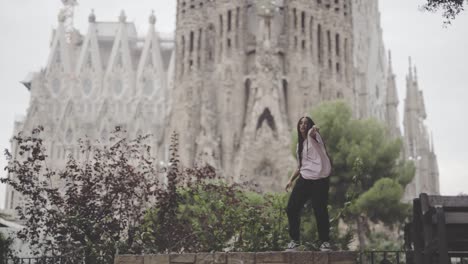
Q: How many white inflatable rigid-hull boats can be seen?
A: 0